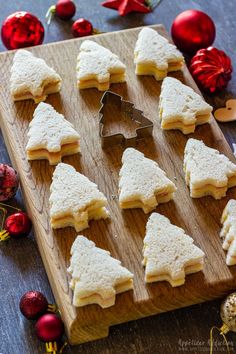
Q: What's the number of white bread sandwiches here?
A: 11